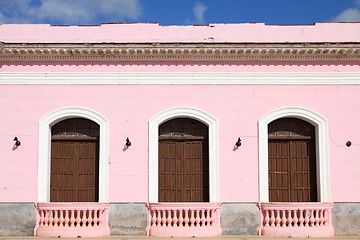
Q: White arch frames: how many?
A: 3